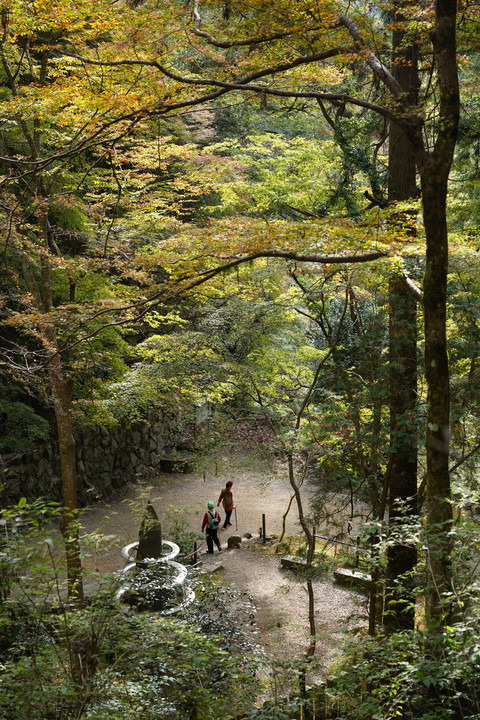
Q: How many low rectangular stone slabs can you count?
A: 2